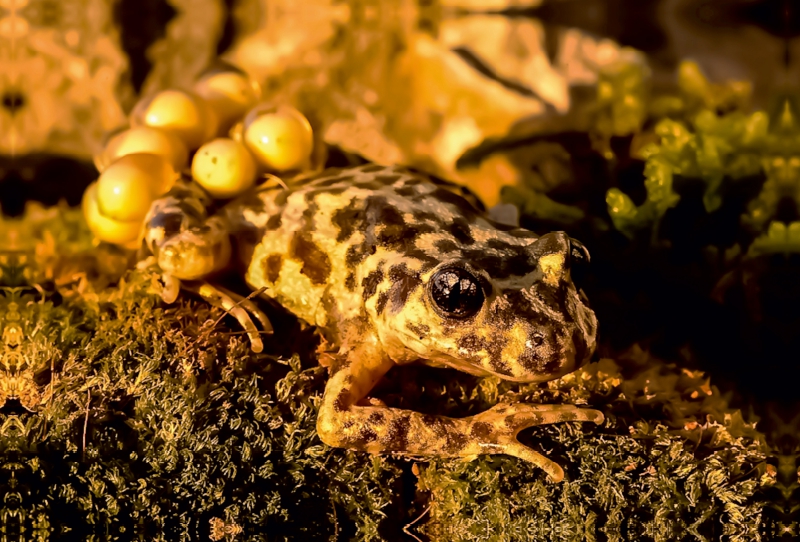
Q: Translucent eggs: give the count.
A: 7